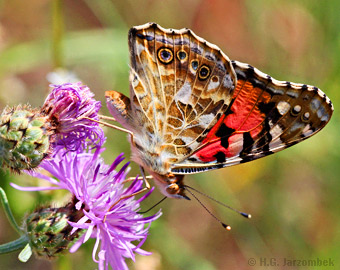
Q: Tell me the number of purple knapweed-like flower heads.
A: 2